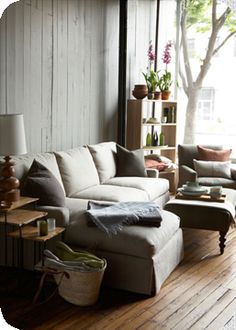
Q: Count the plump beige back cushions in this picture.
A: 3